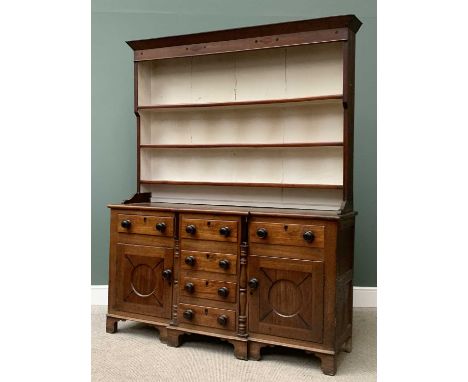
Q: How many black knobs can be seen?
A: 14